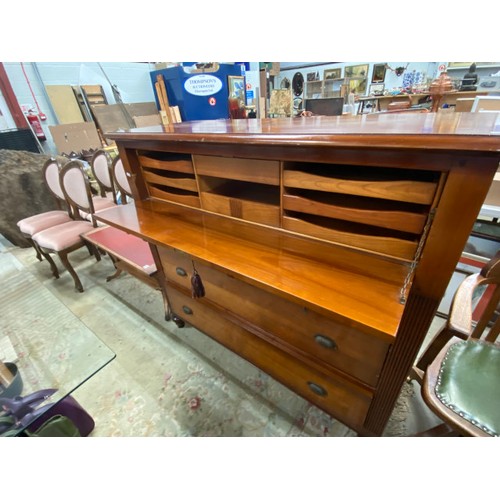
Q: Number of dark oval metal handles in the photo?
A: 4